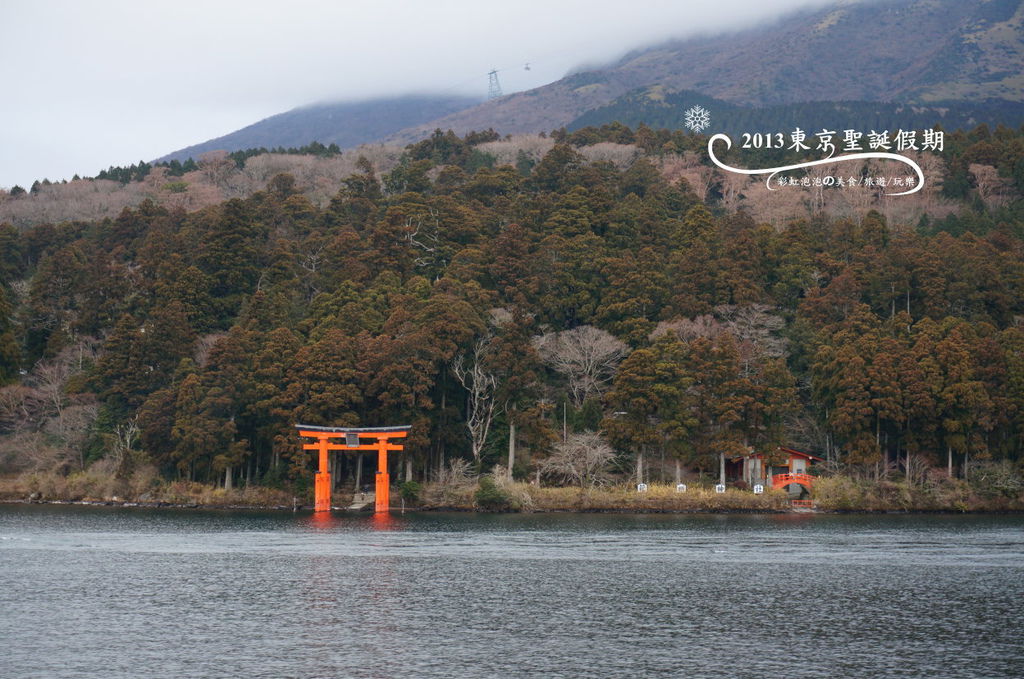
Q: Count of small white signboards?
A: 4